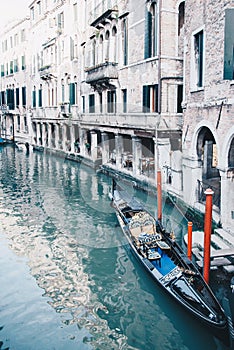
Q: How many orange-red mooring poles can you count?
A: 3